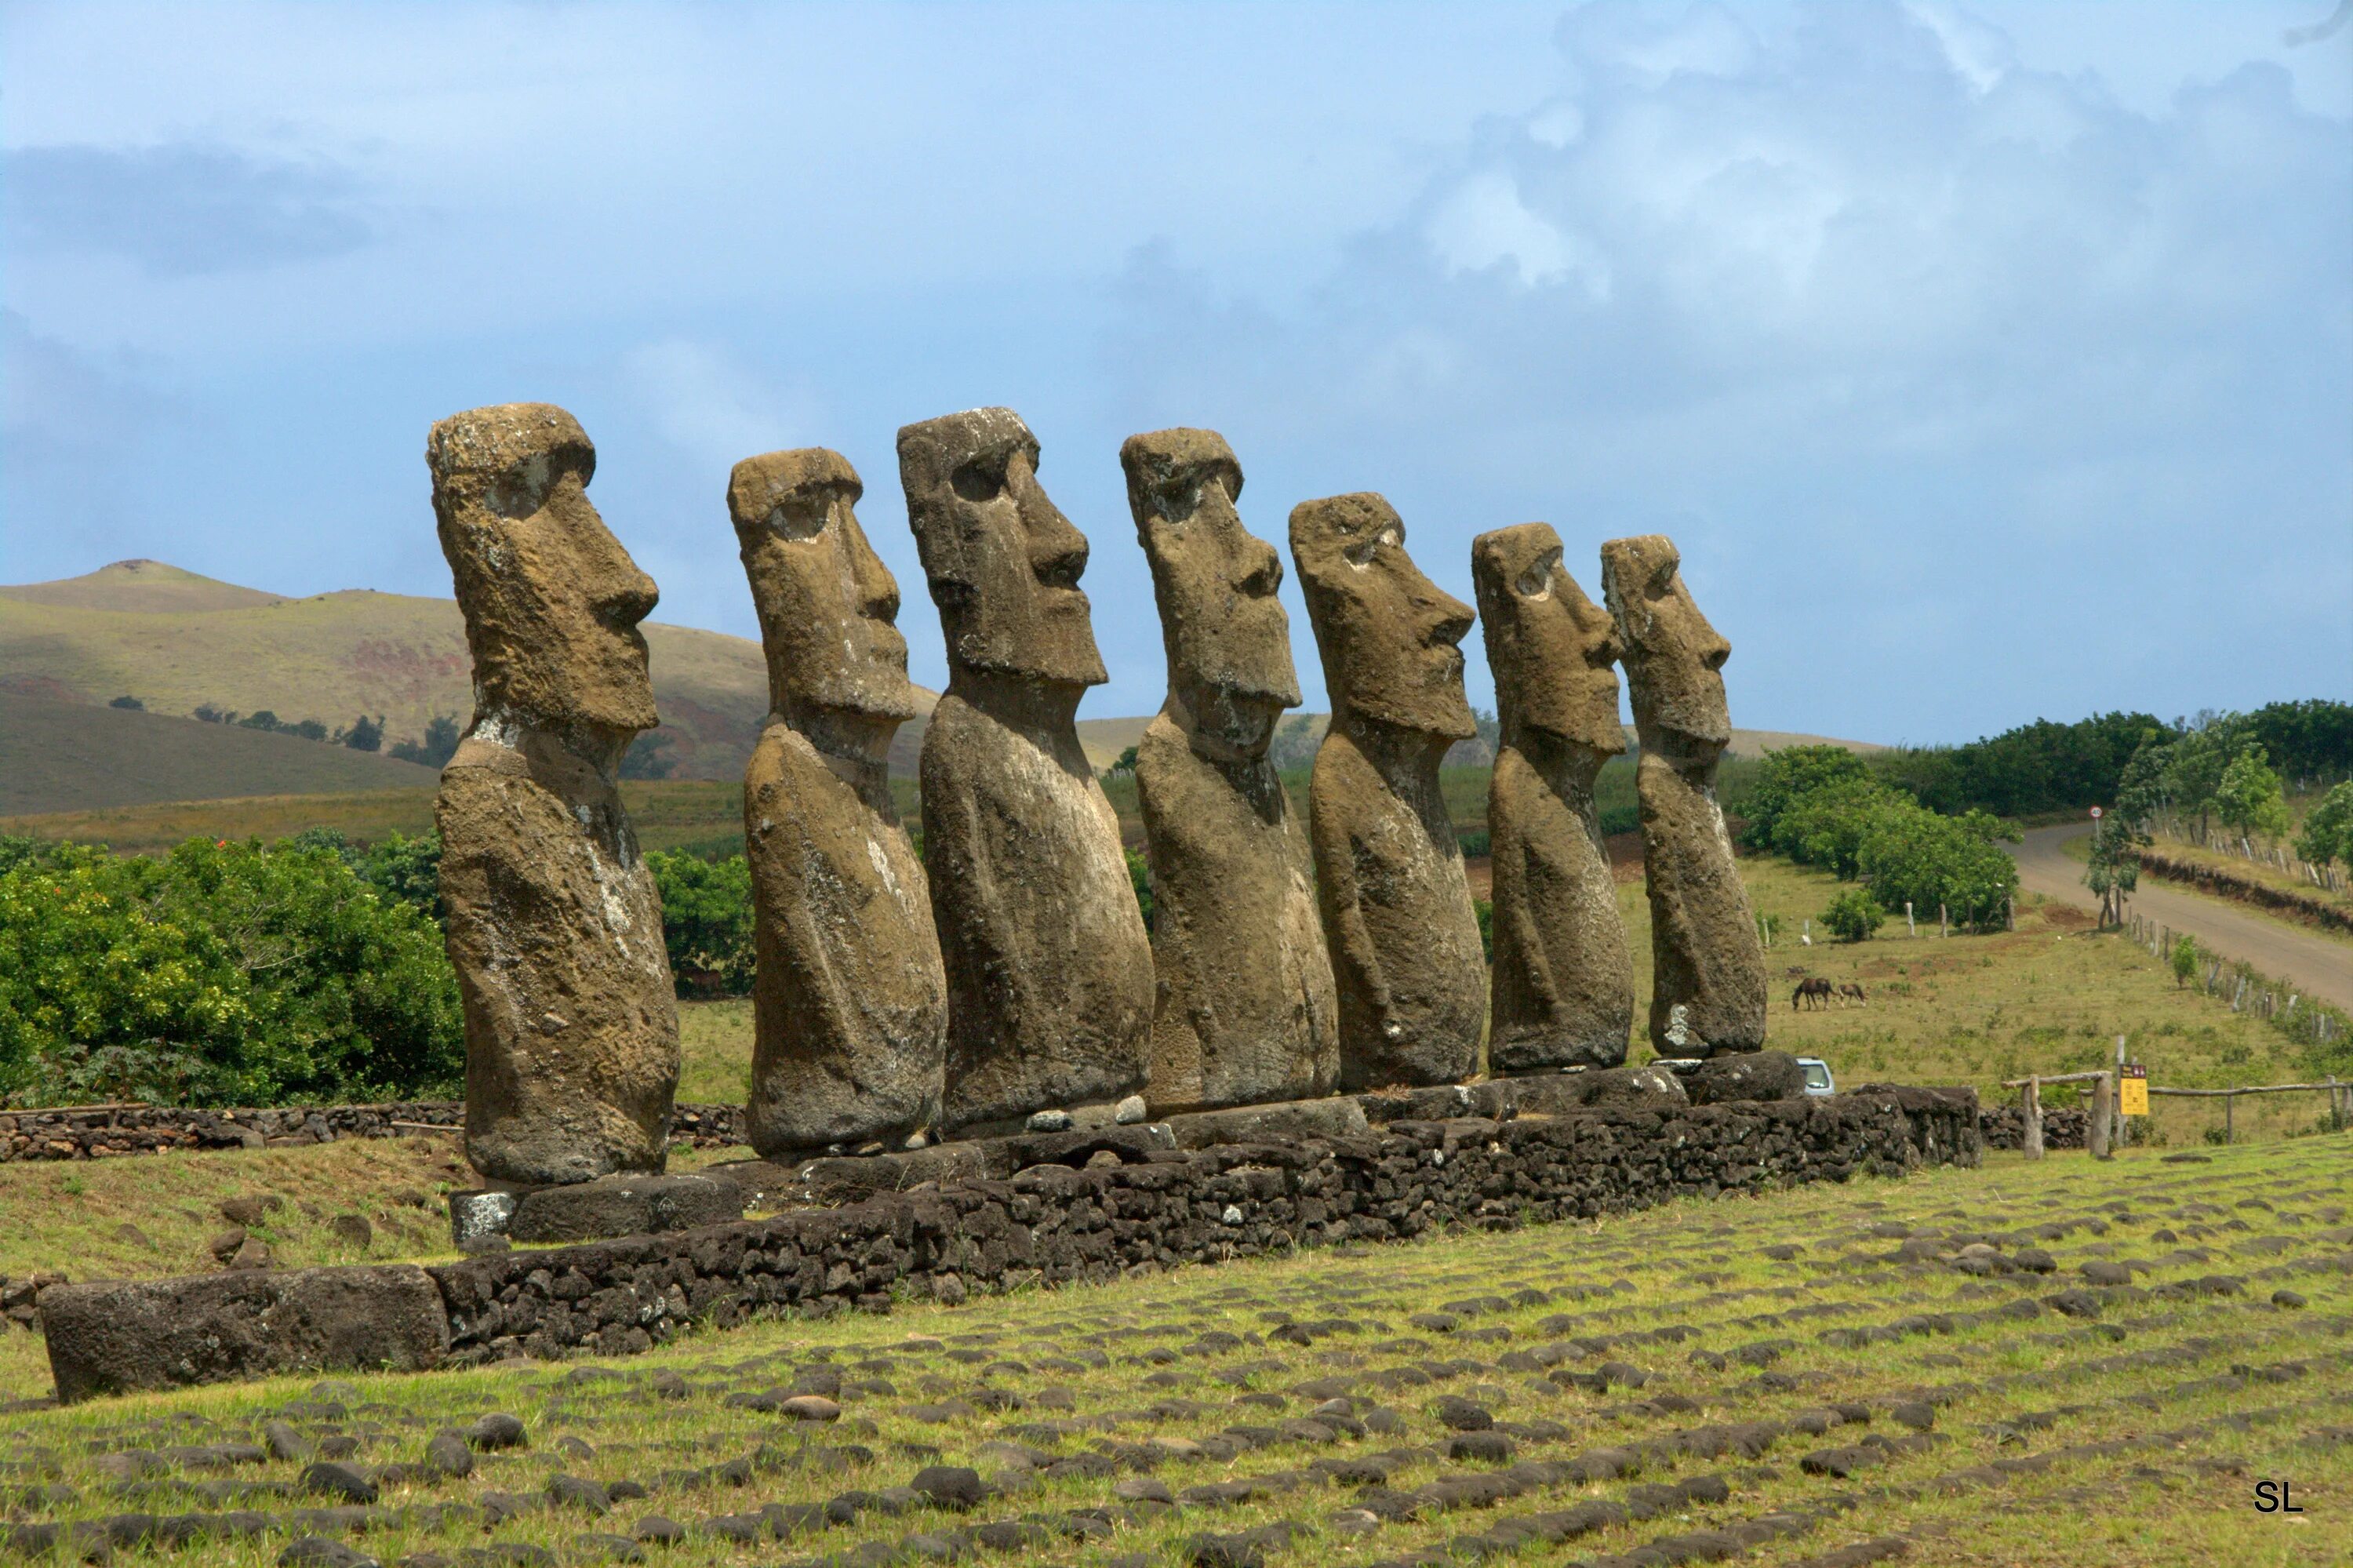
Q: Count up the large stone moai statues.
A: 7